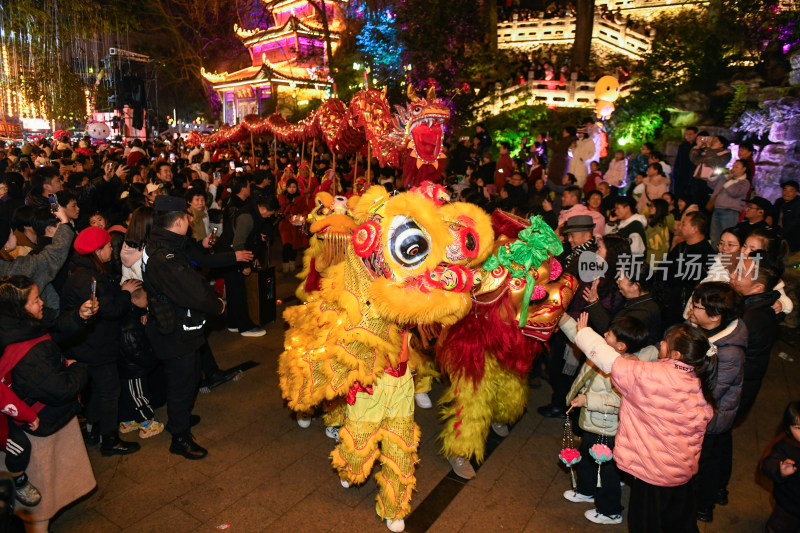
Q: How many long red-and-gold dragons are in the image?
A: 1